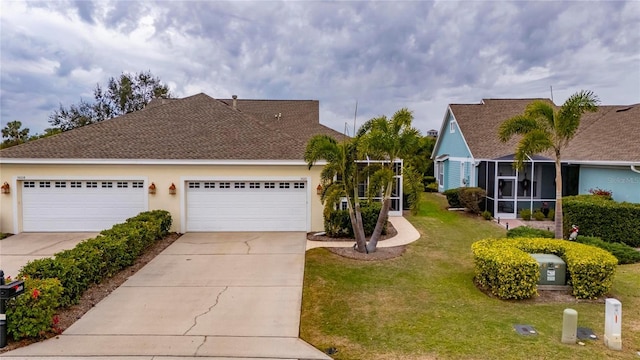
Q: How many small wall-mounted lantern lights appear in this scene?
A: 4